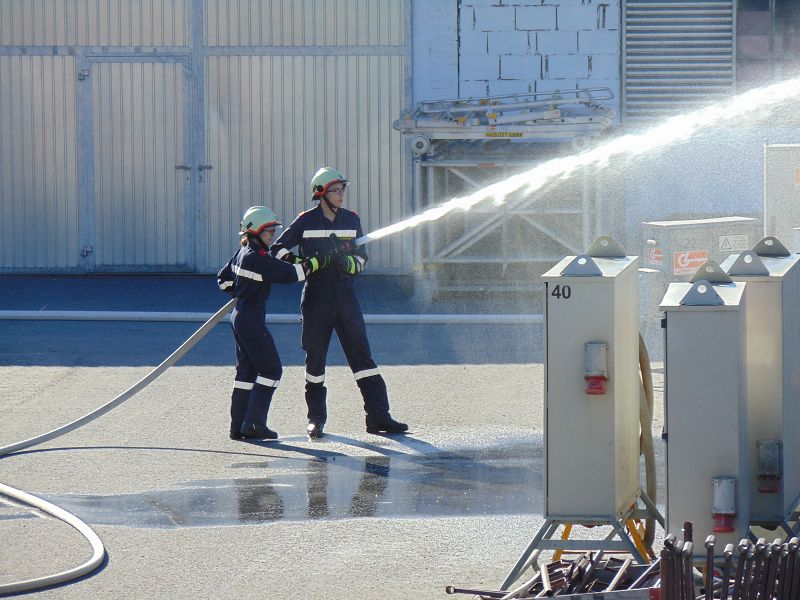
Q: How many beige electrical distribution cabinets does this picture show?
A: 3